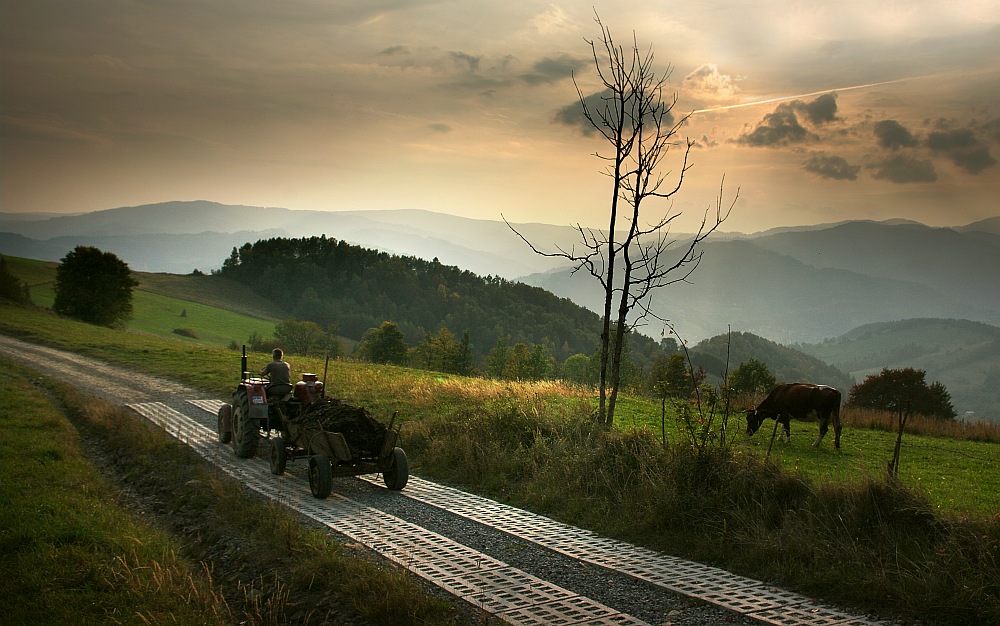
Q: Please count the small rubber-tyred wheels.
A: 4